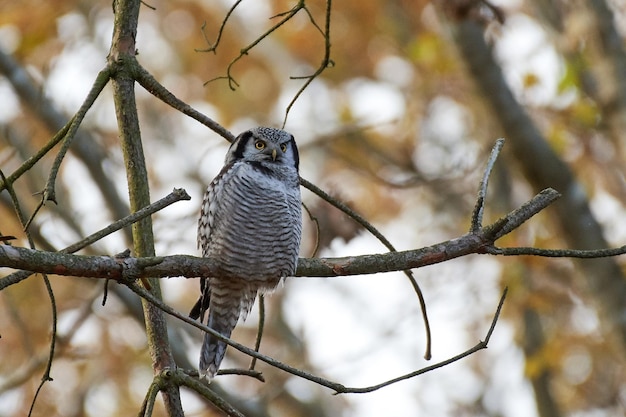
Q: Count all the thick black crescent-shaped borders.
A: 2